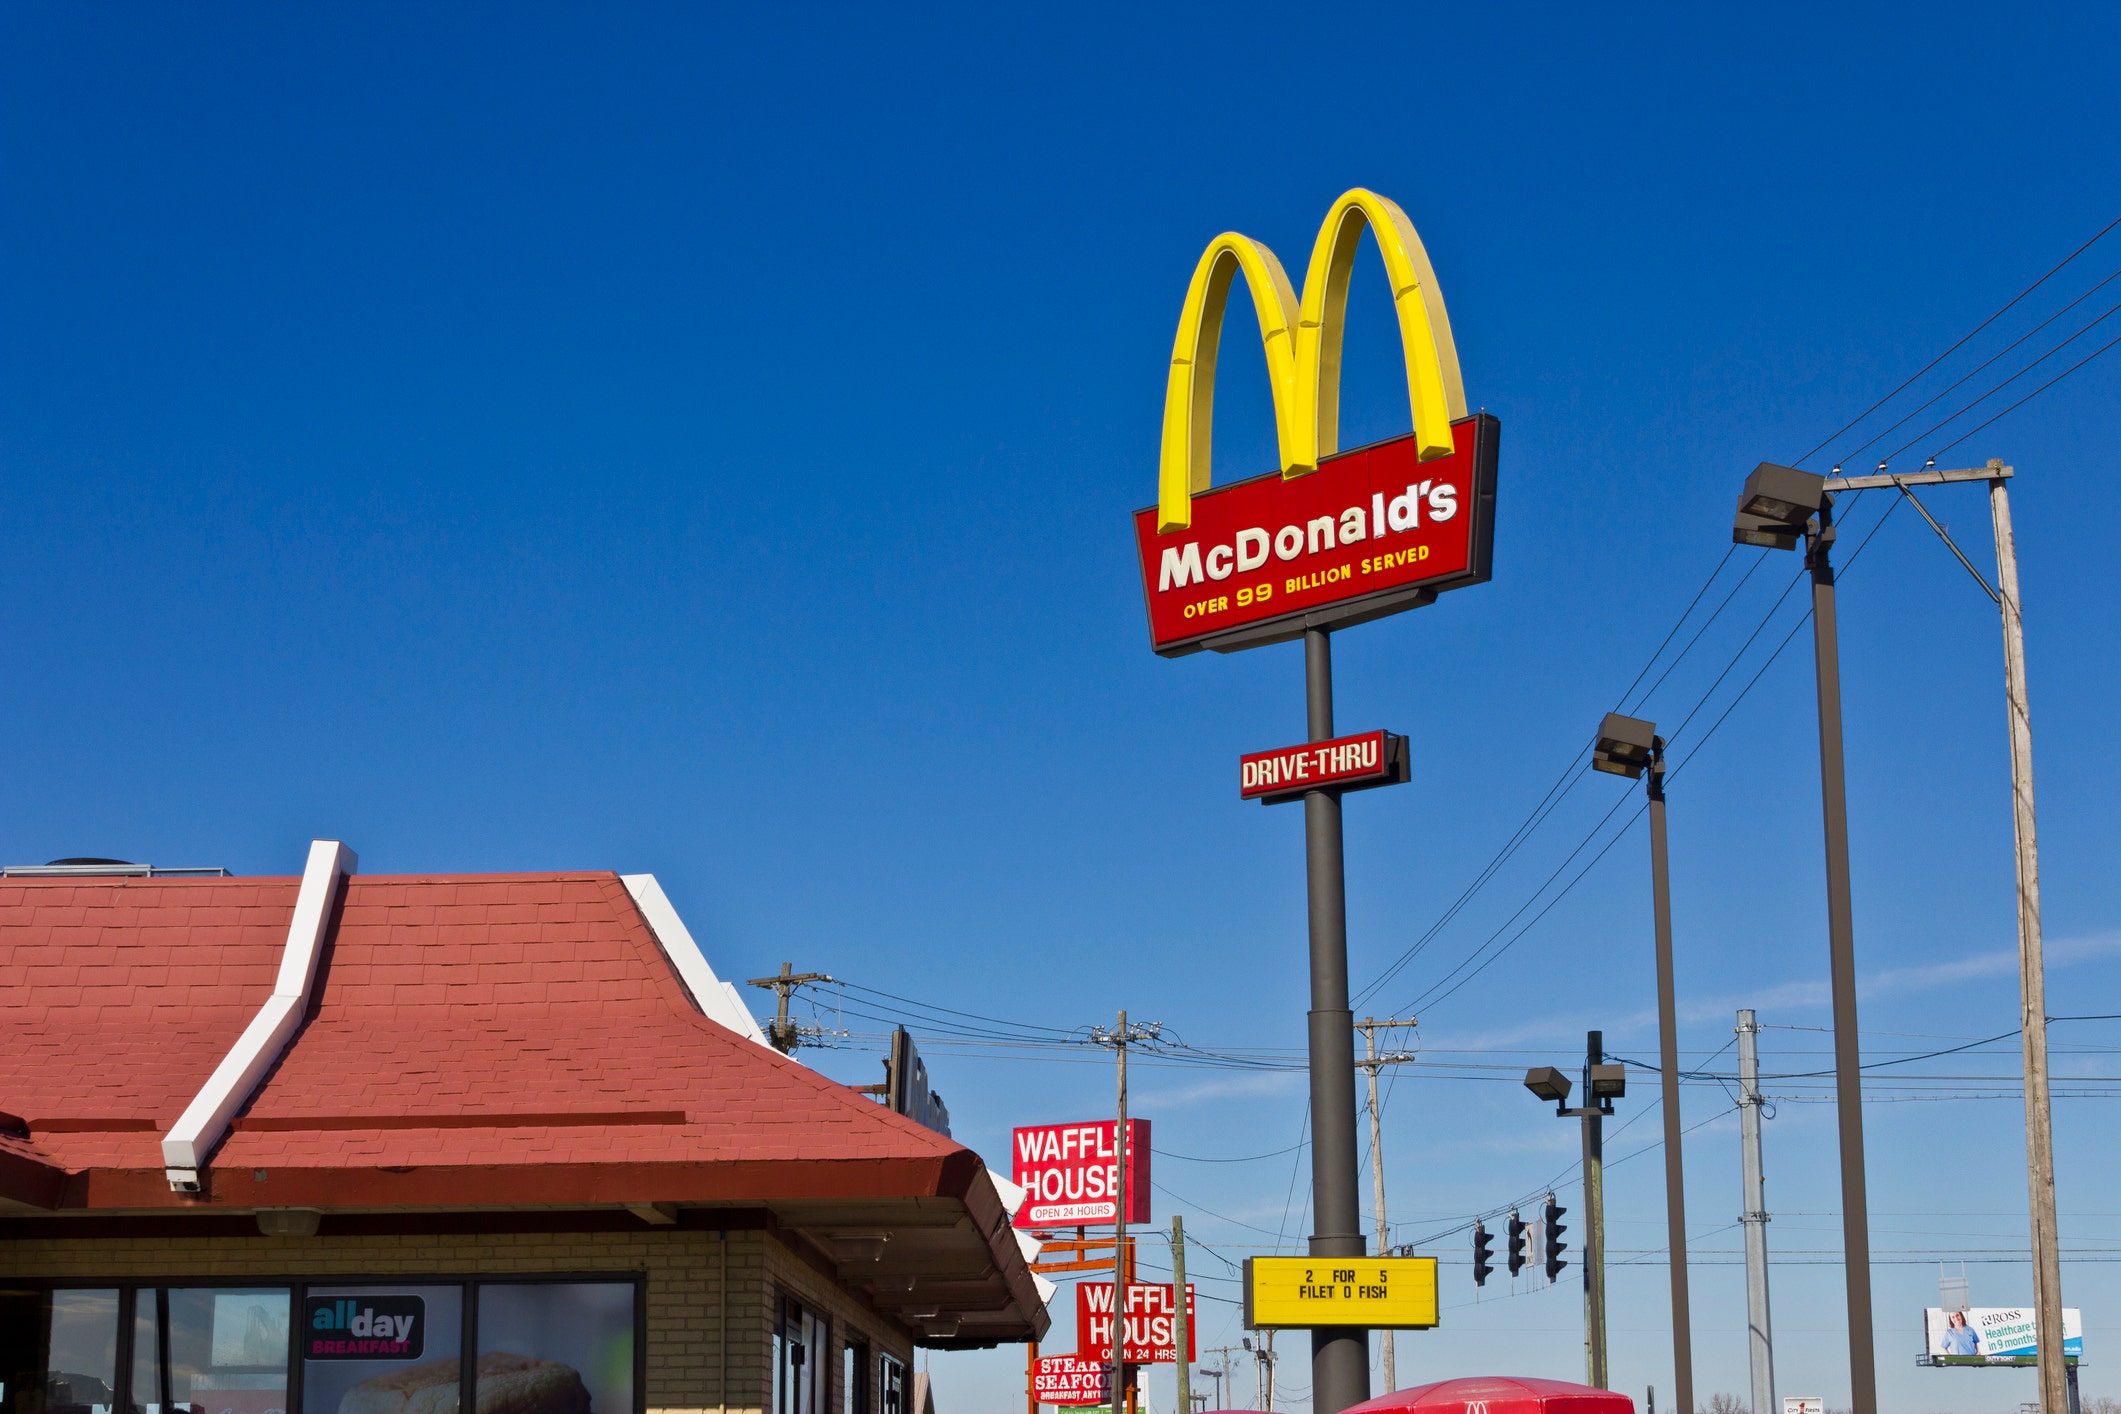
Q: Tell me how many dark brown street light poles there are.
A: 3